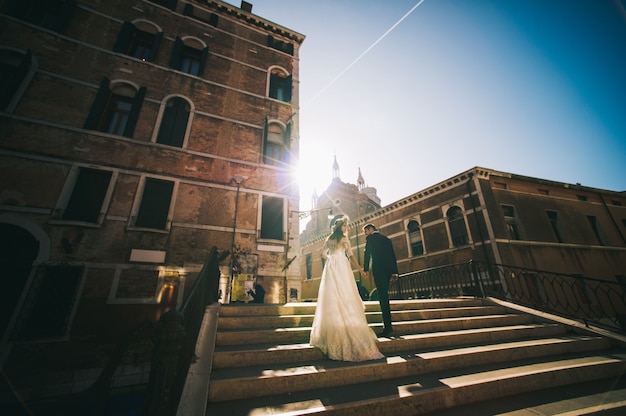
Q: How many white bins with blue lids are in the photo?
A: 0